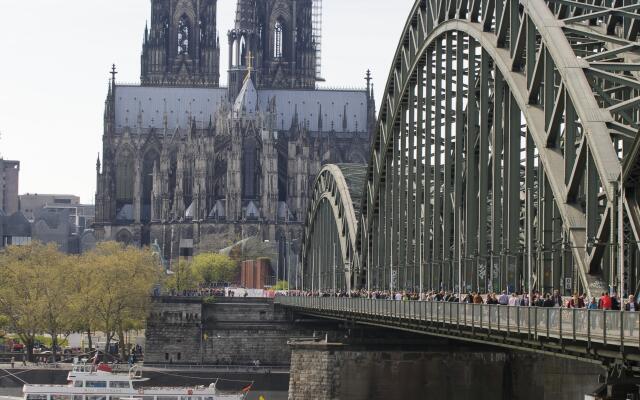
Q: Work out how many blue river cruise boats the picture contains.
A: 0